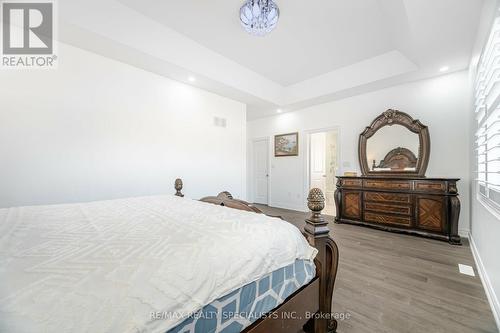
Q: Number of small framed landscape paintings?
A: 1